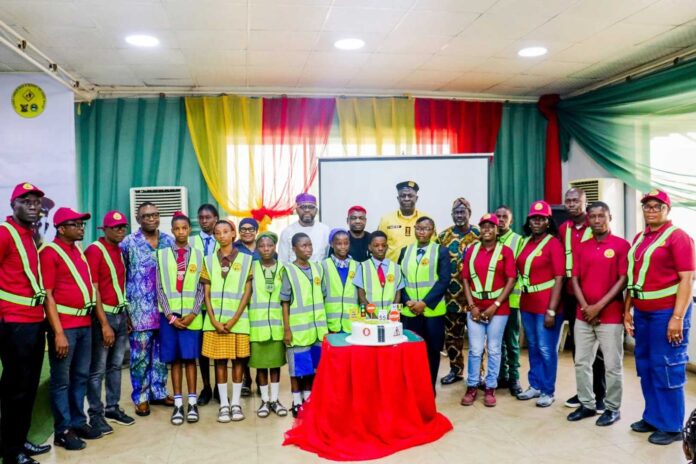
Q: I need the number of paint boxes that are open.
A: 0